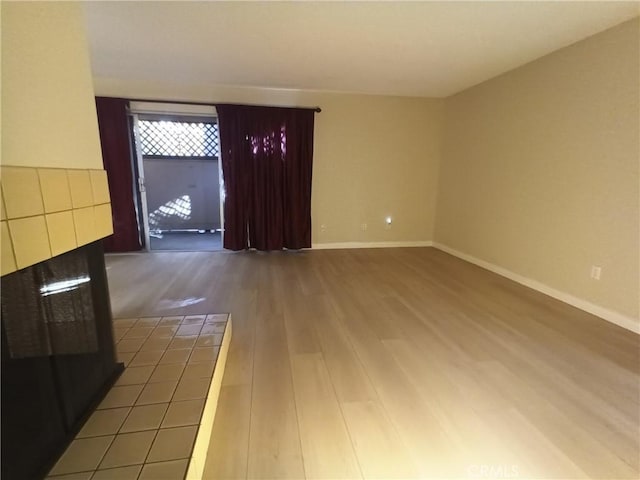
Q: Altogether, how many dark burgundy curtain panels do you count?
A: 2